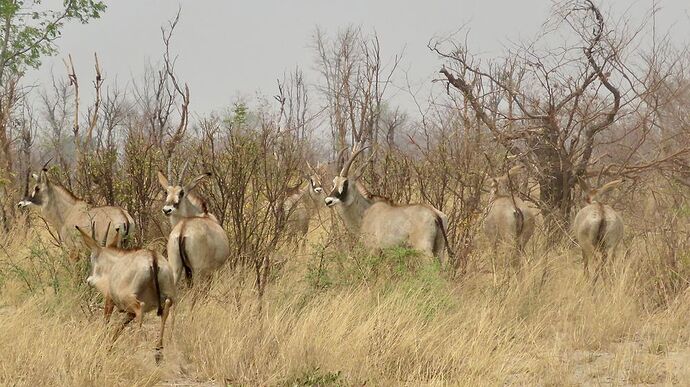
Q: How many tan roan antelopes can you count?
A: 7